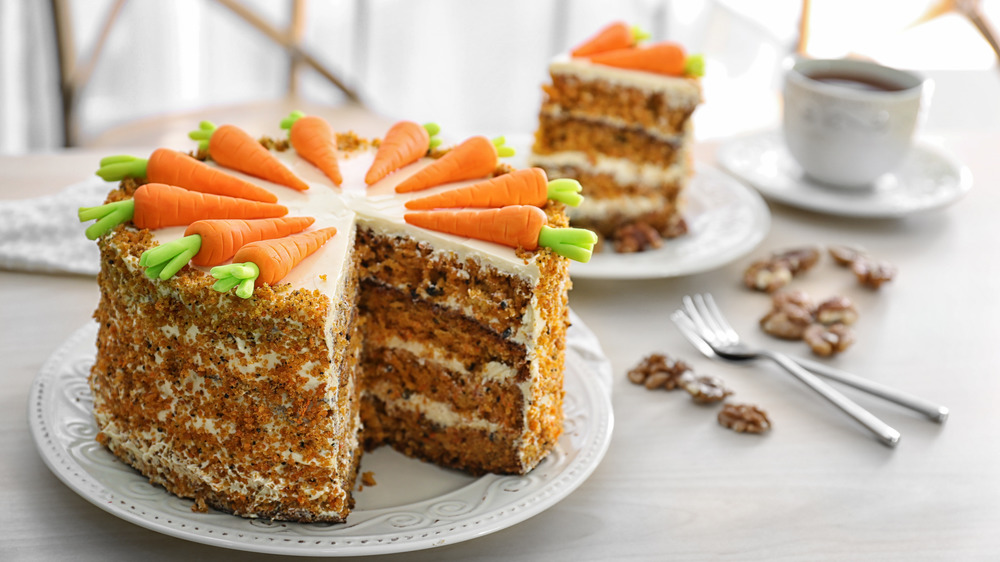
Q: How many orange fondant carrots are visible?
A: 12